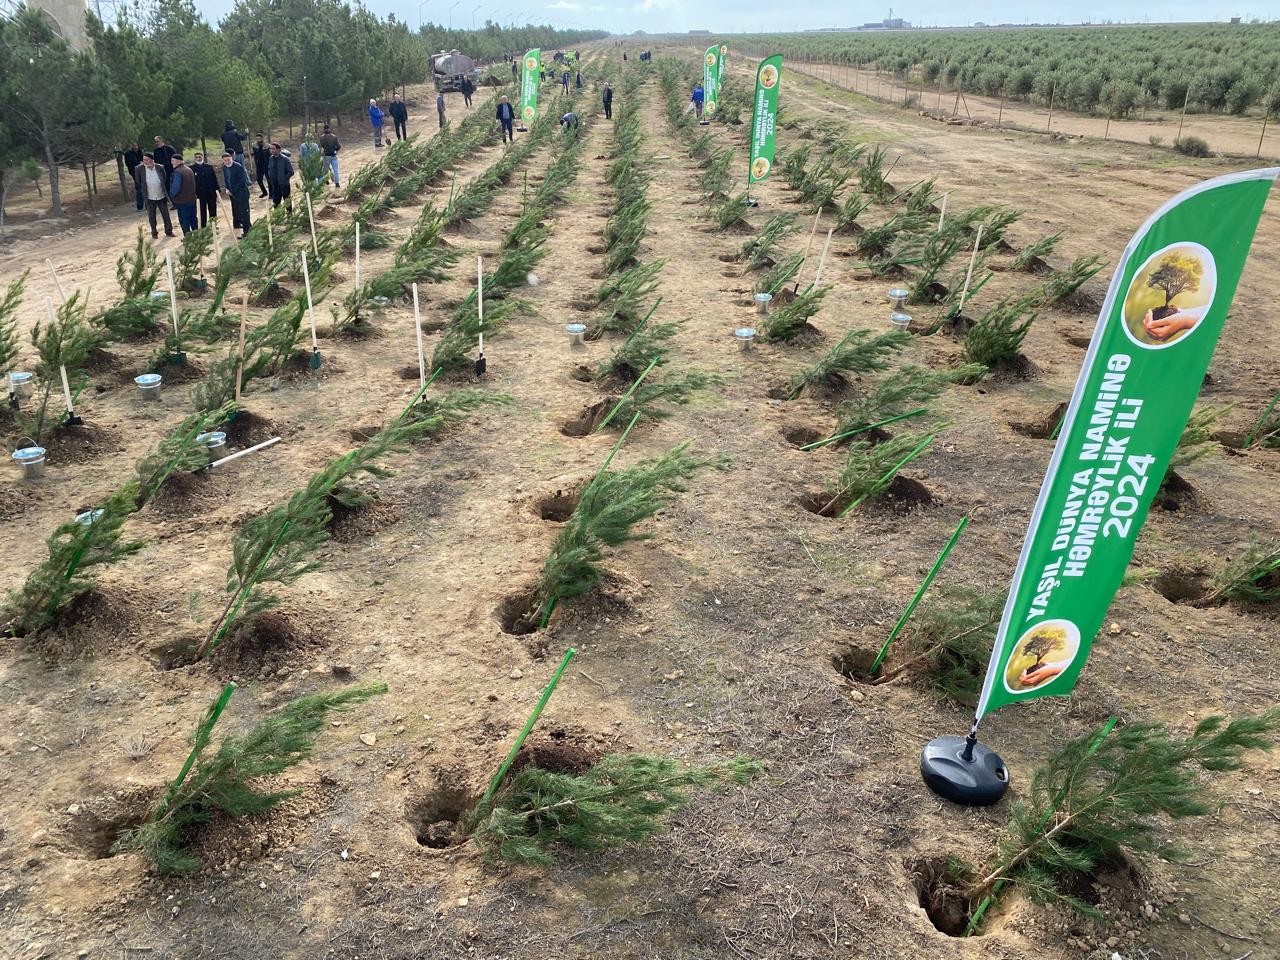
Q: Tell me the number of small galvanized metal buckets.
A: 12